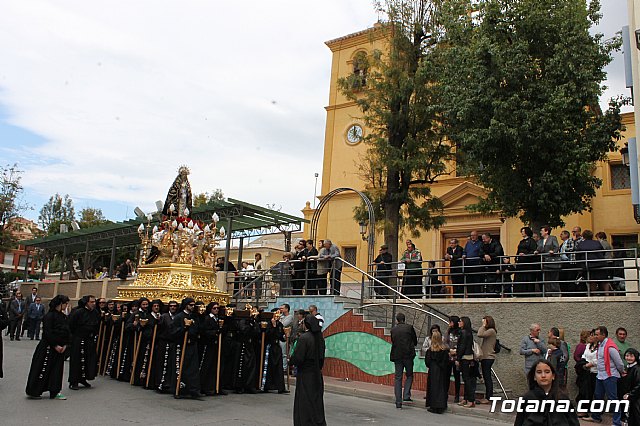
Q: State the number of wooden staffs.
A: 11